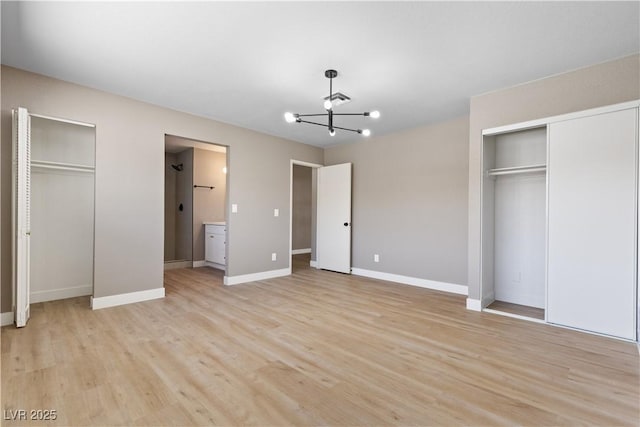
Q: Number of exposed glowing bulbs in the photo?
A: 6